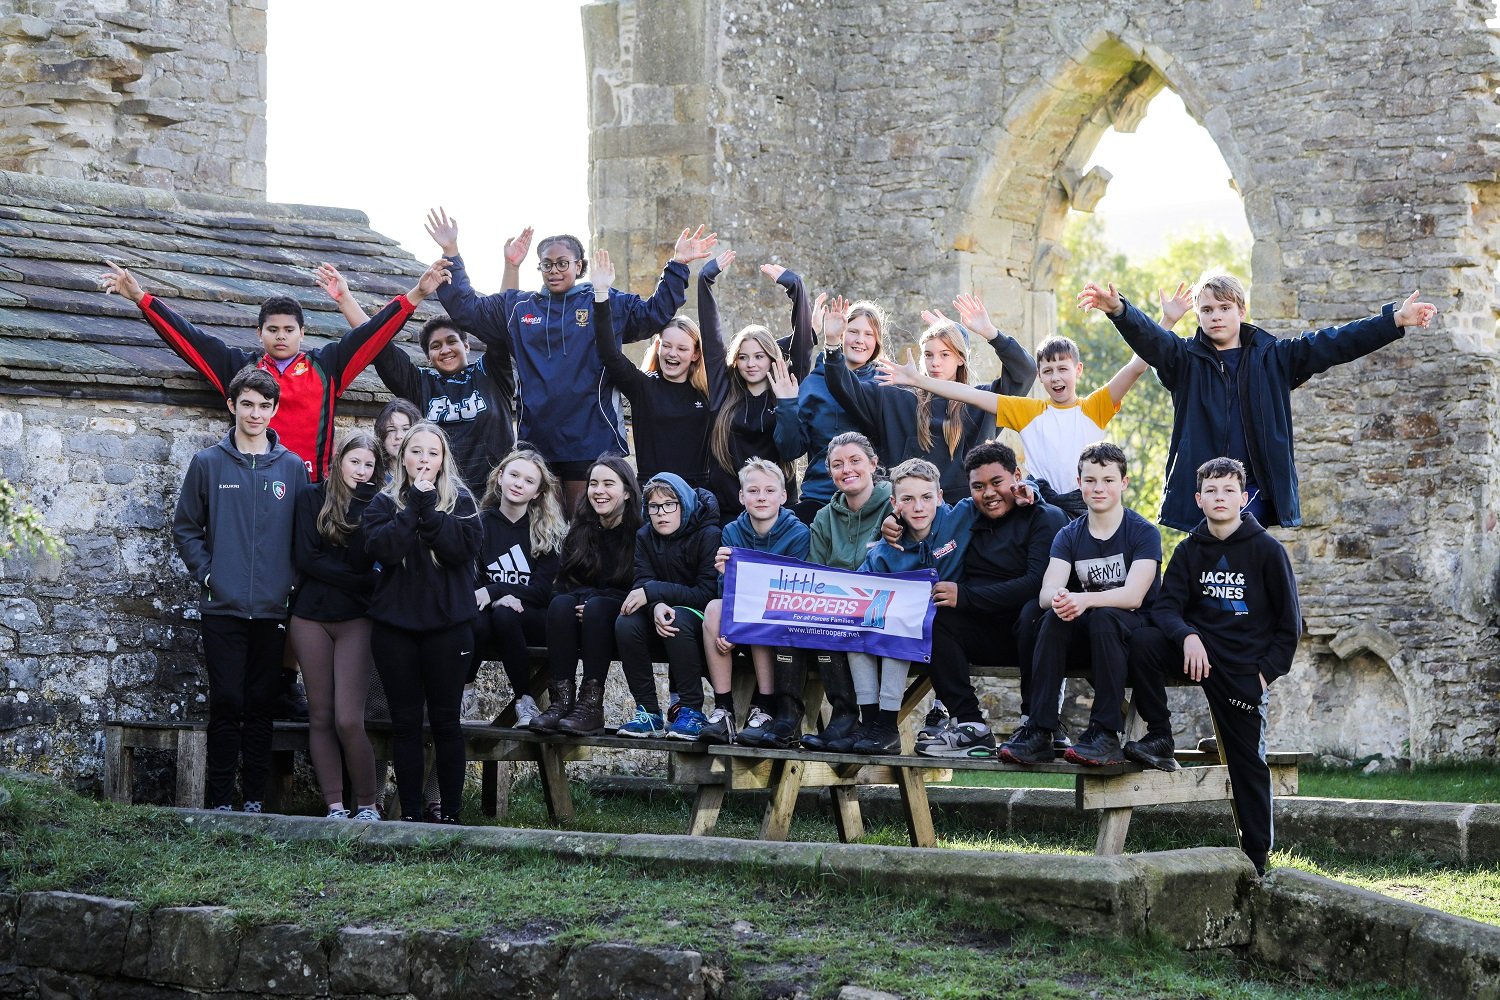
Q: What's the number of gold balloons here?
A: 0